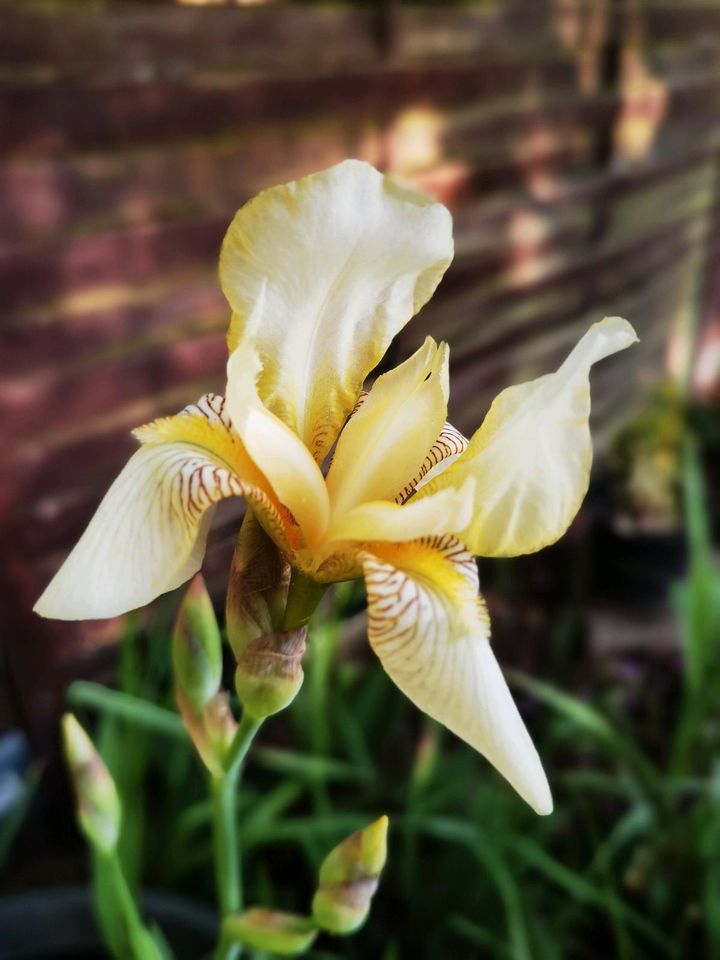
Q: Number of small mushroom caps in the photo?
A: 0